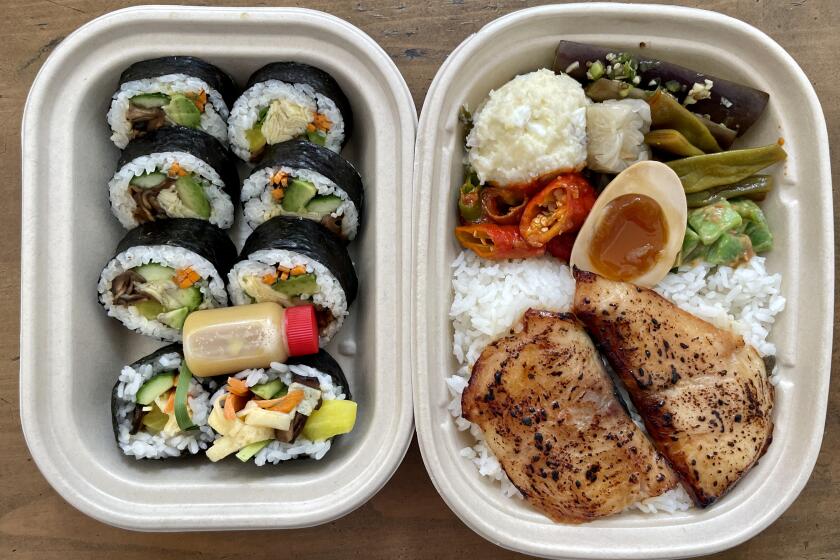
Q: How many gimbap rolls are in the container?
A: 8